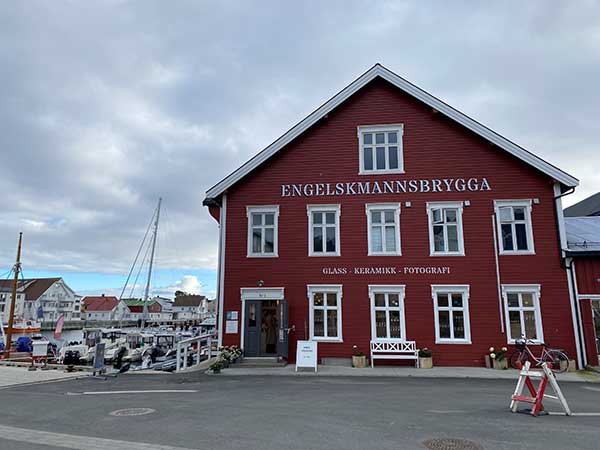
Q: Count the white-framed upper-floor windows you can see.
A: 6